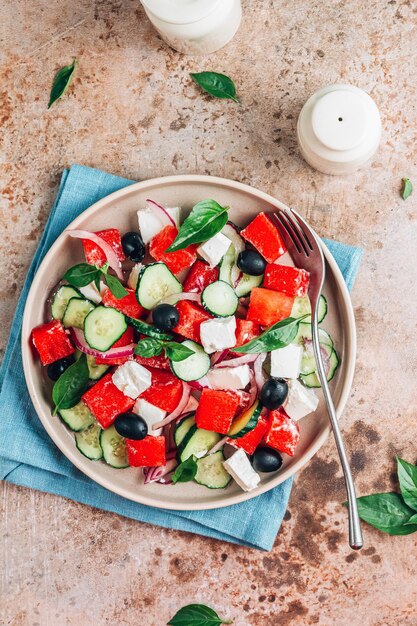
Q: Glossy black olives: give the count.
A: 7